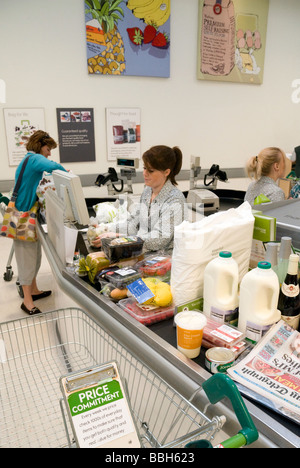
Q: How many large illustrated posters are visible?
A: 2